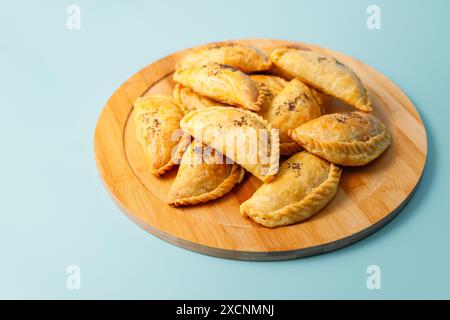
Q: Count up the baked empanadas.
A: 11